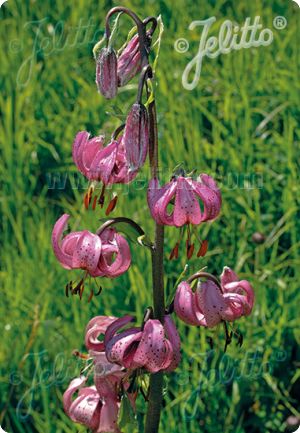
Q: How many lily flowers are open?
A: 7